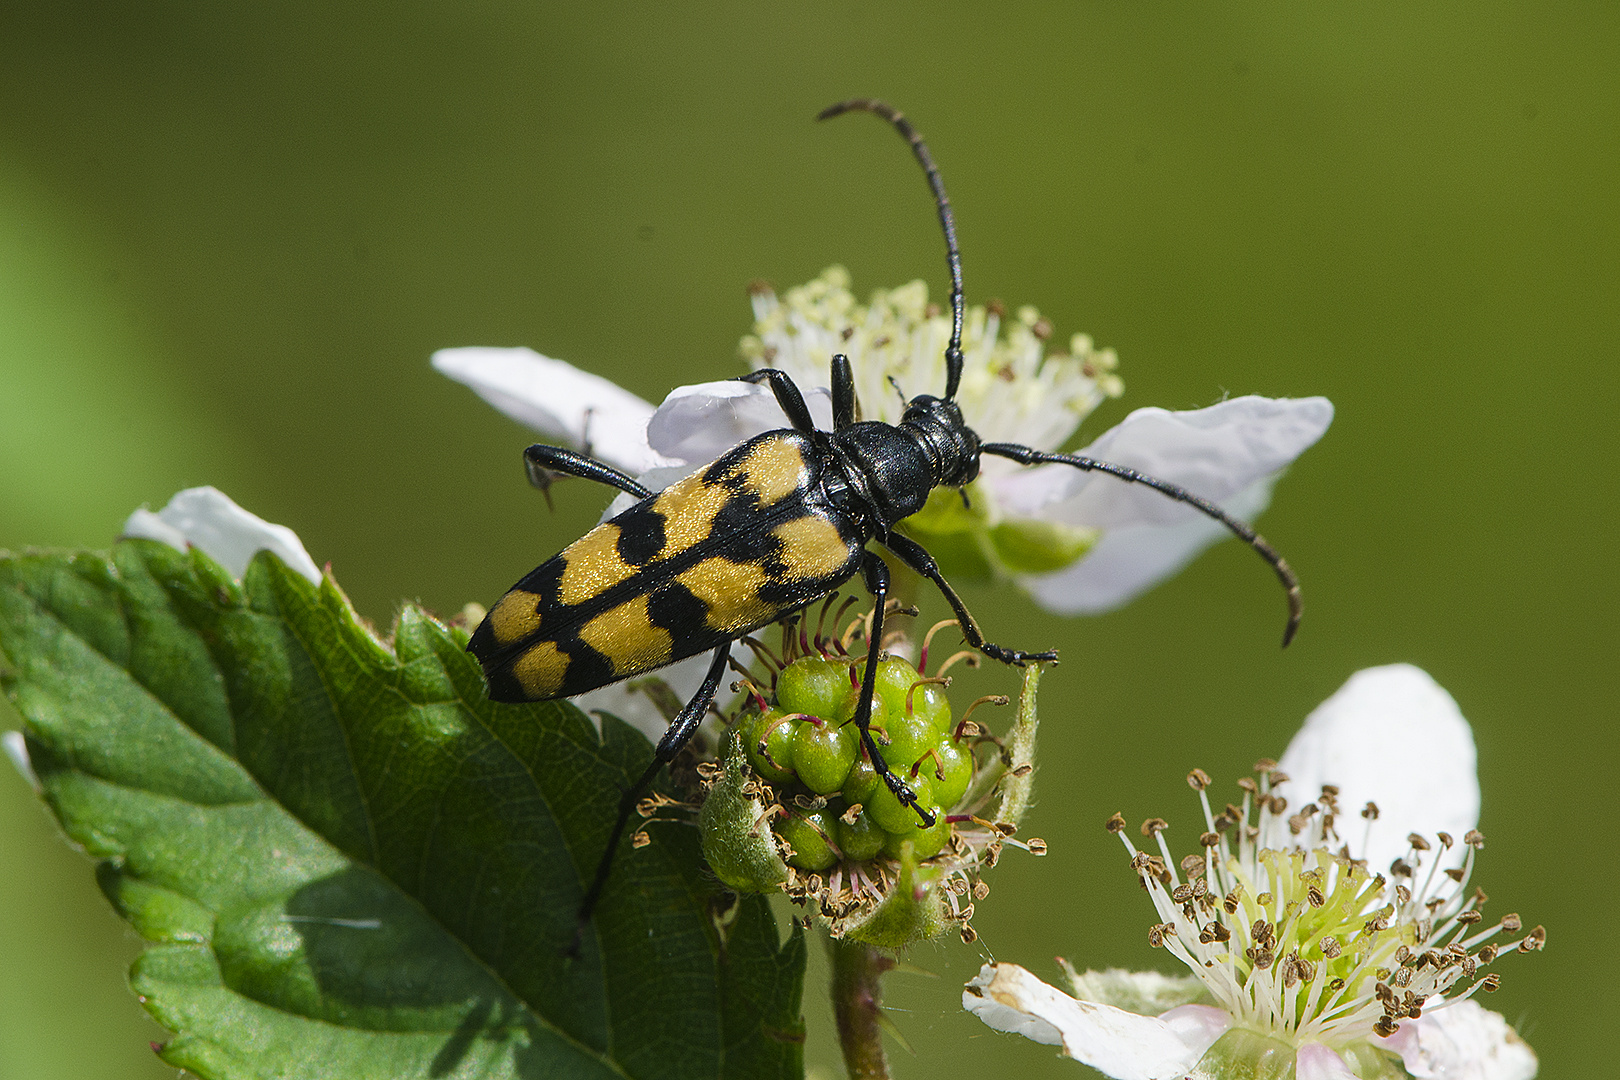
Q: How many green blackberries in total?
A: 1